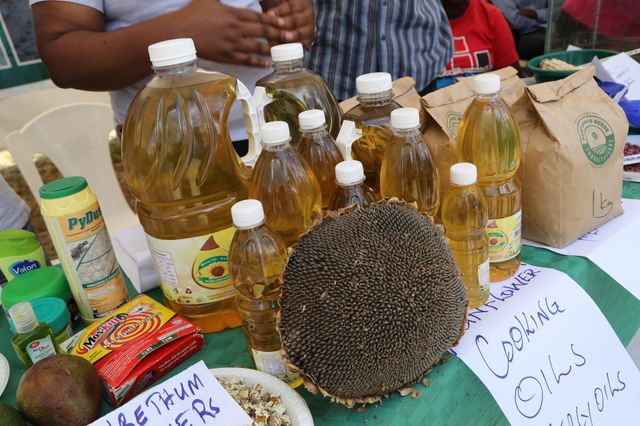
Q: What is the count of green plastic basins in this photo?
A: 1